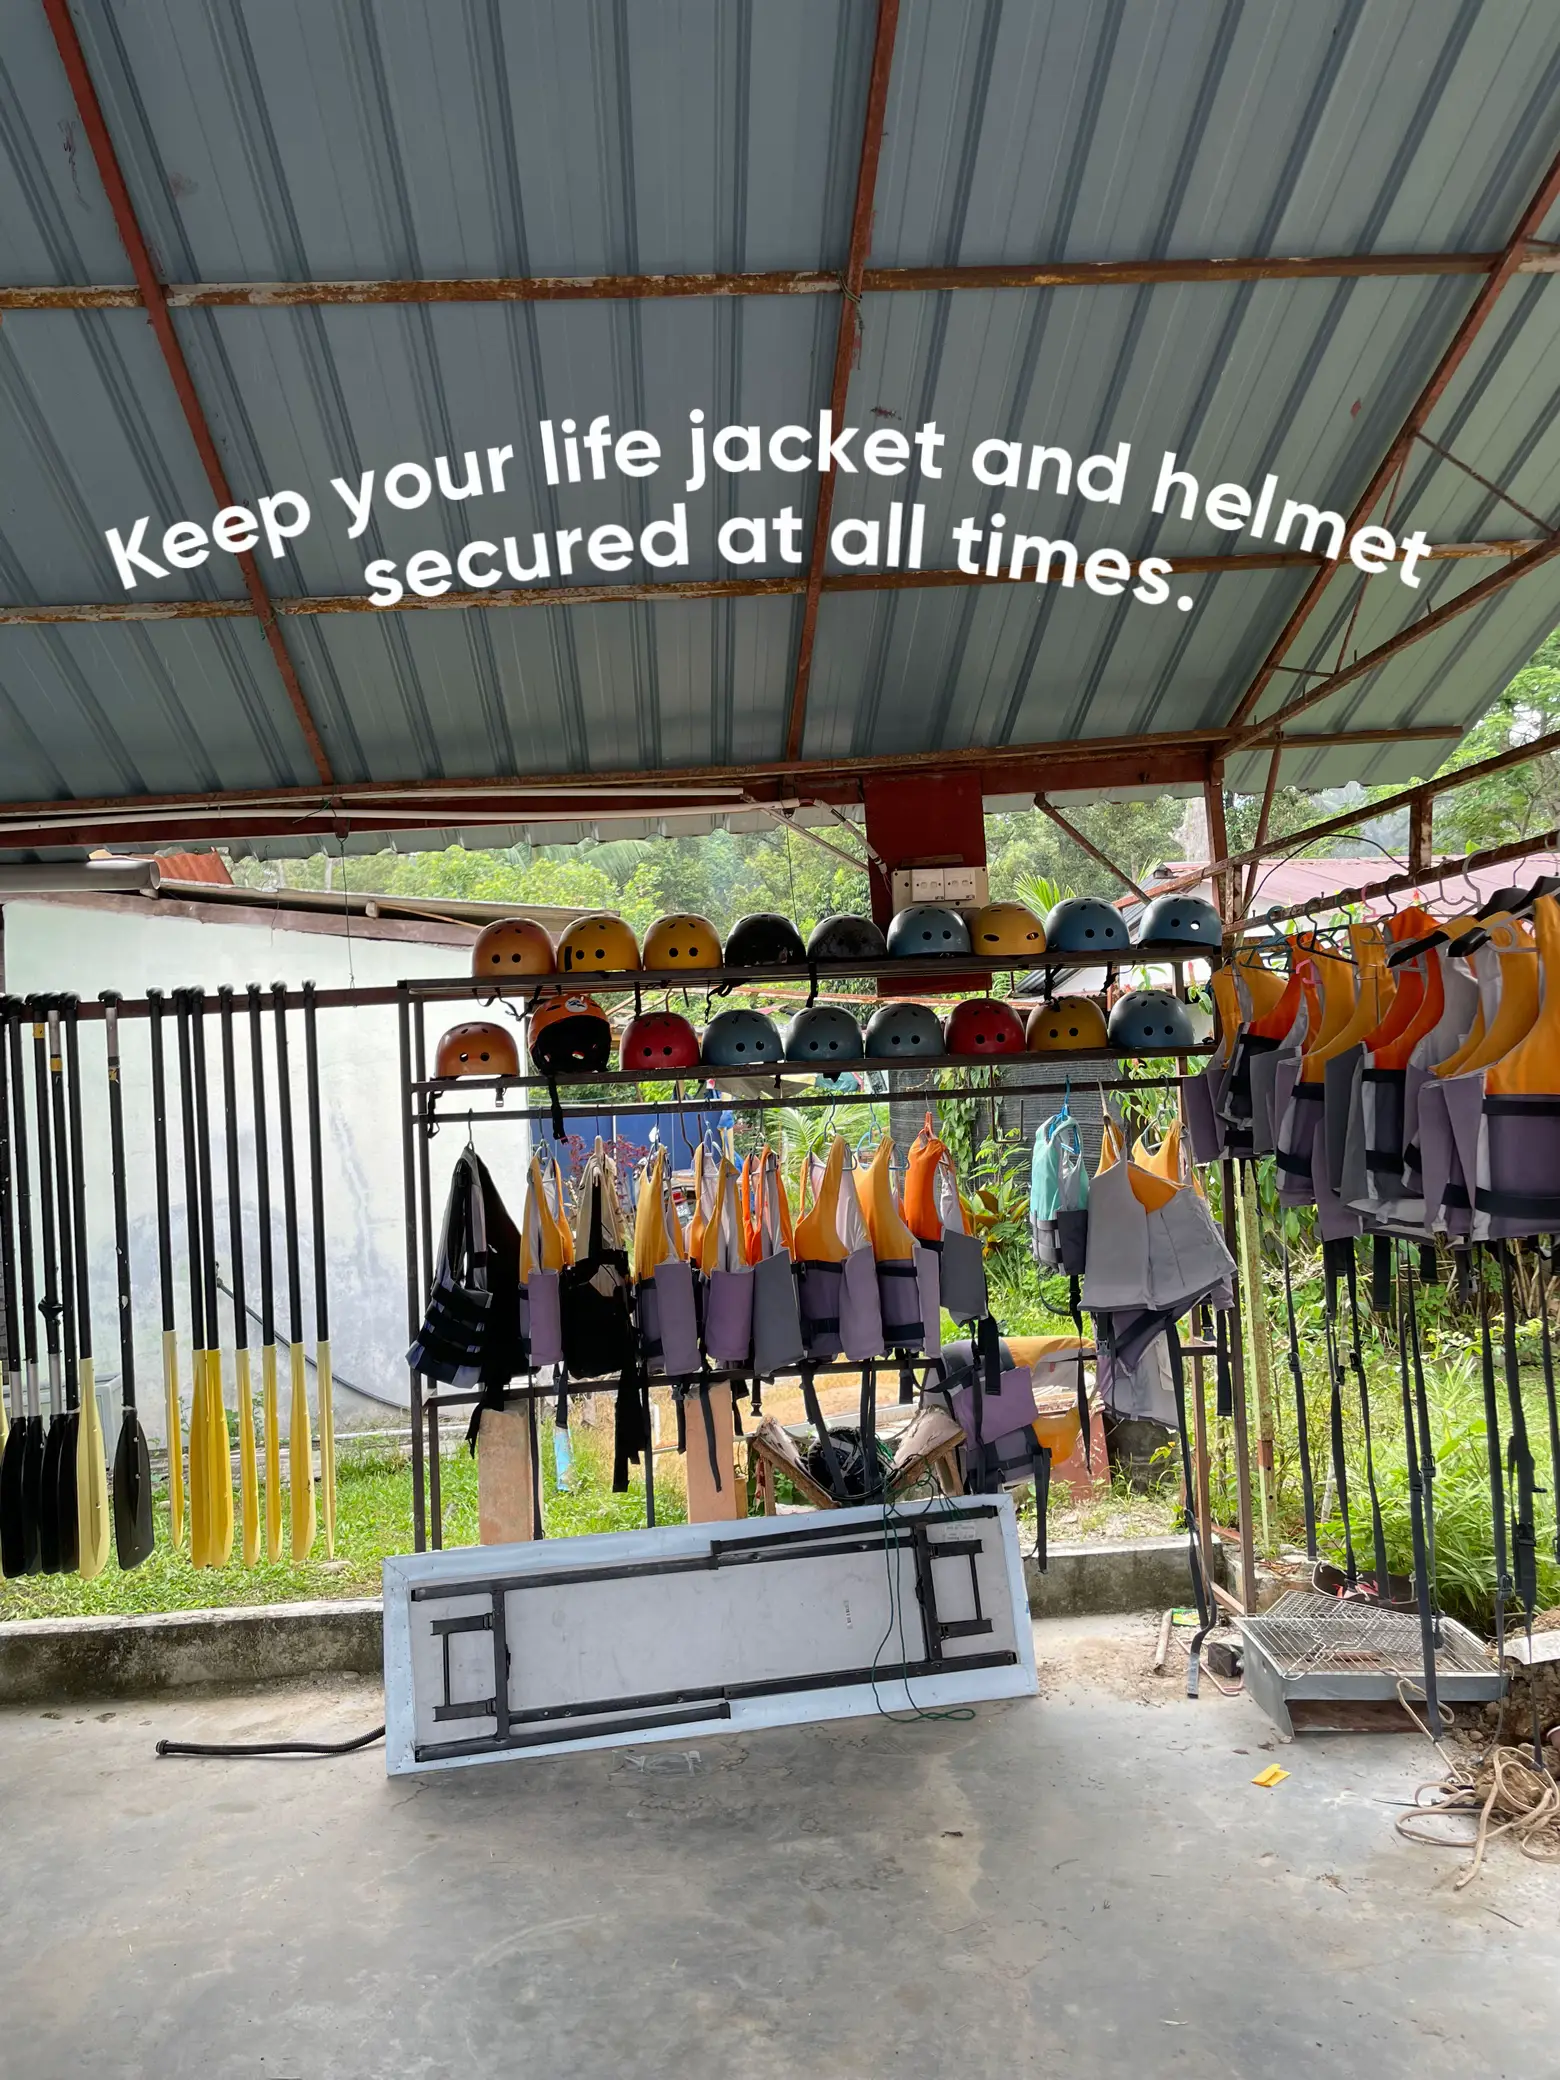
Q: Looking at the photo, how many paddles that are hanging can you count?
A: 14